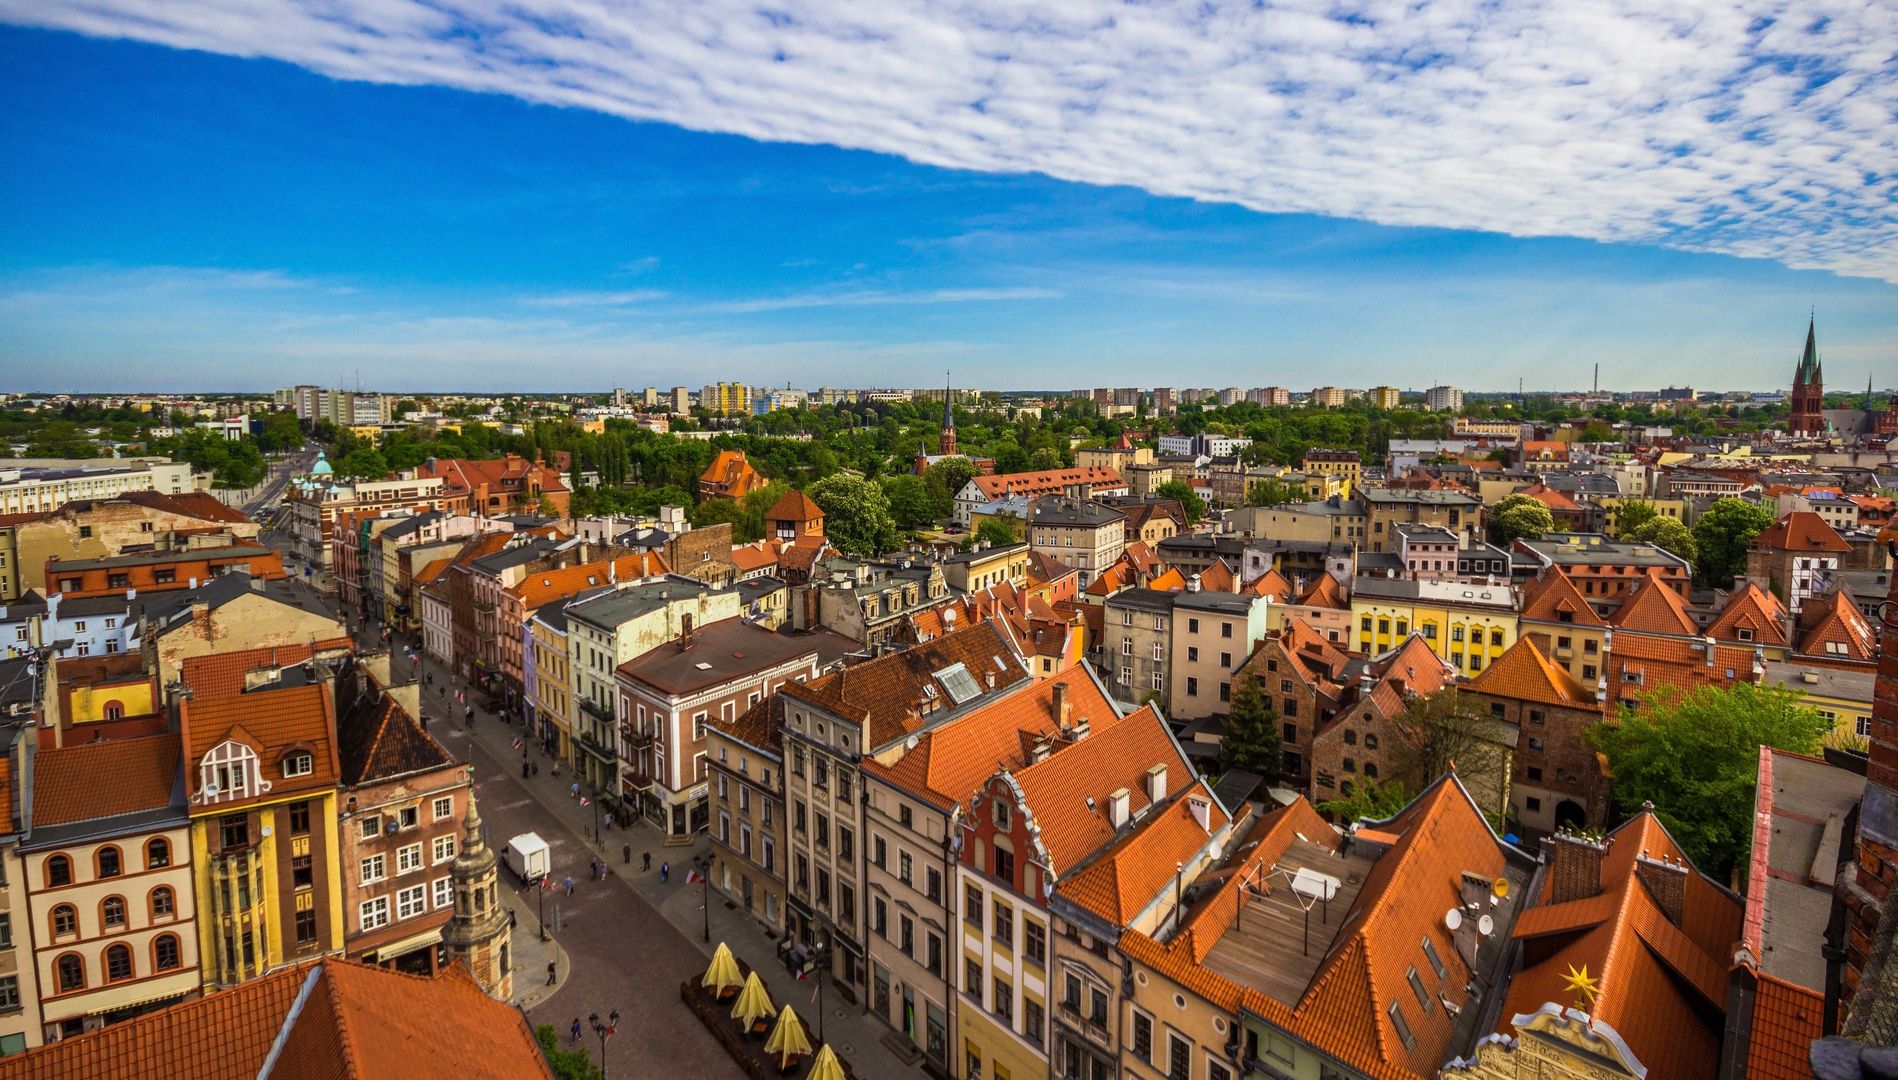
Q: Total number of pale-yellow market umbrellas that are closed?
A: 4